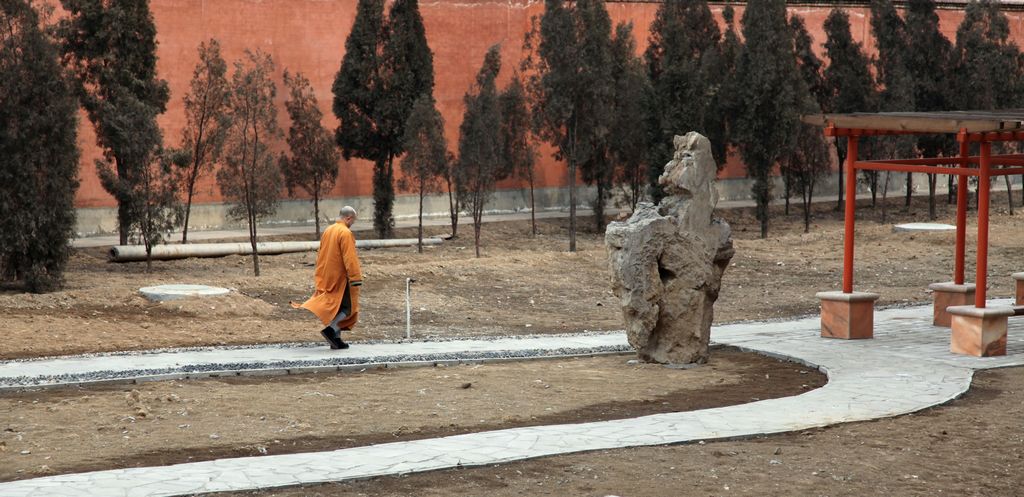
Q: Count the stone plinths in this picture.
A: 4